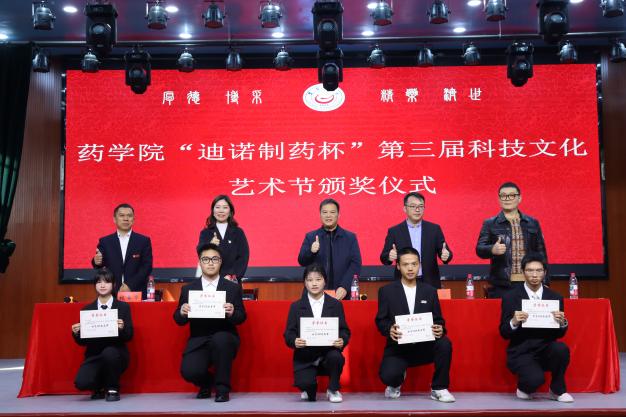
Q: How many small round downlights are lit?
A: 10